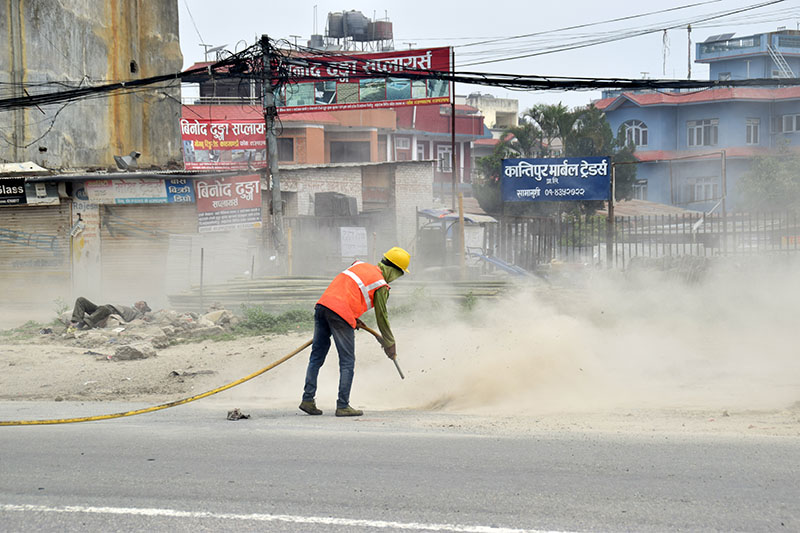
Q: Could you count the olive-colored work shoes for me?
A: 2